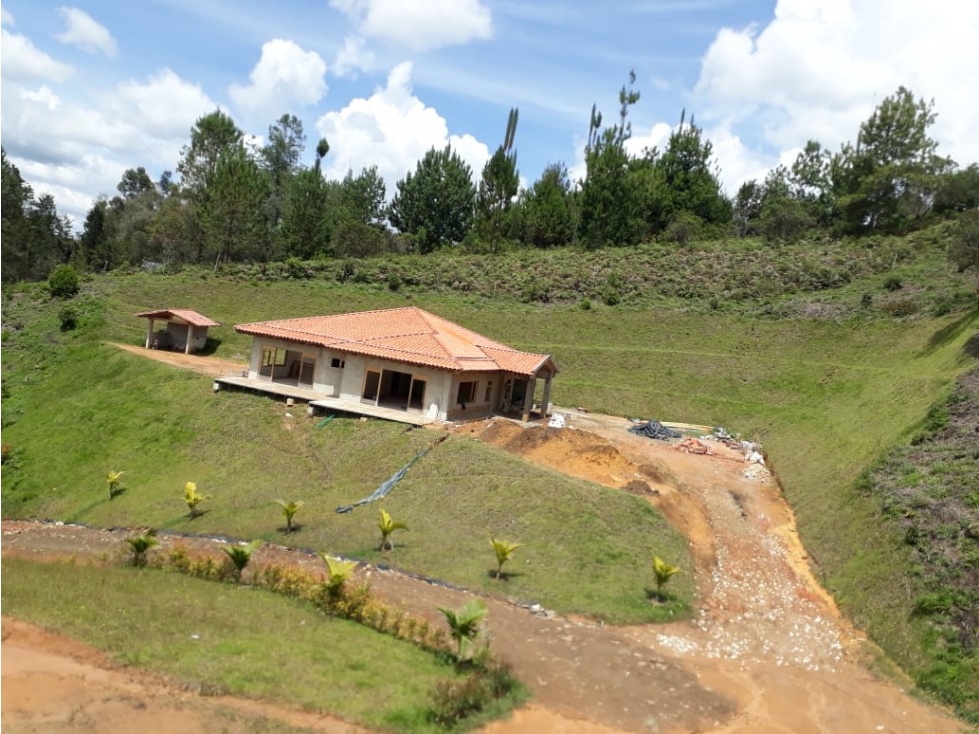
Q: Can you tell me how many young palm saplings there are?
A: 10